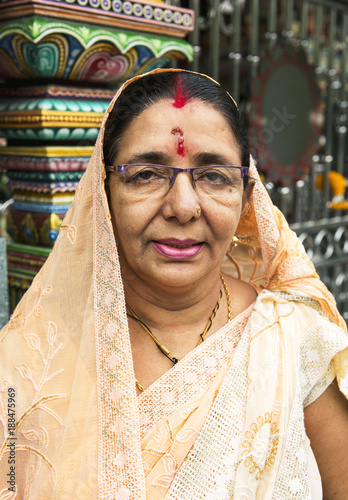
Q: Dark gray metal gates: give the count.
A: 1